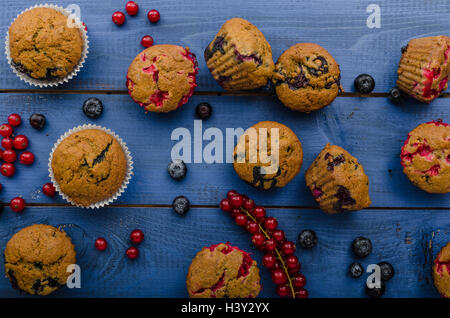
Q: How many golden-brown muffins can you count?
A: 12